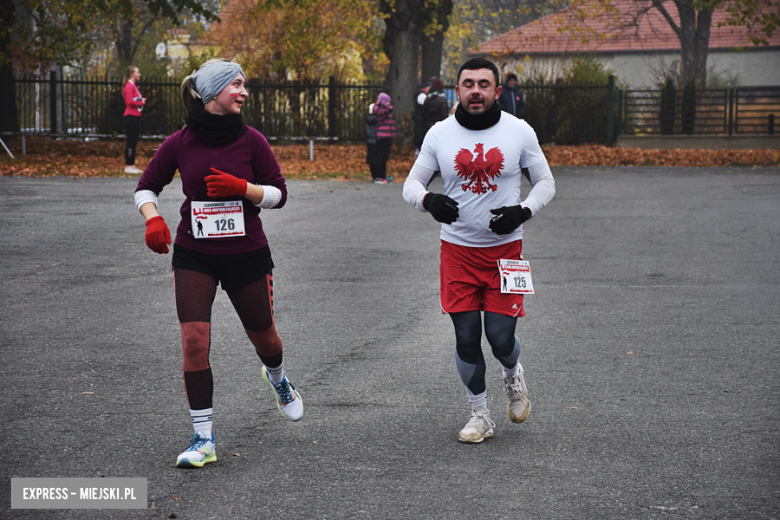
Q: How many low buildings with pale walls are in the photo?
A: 1